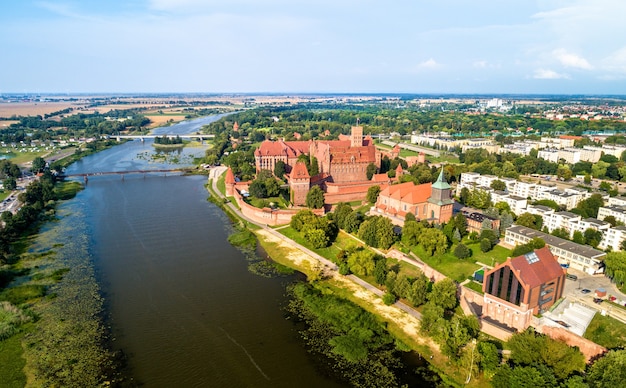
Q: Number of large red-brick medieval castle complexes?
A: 1